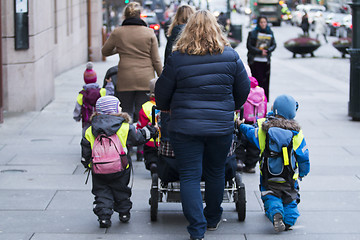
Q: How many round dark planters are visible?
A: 2